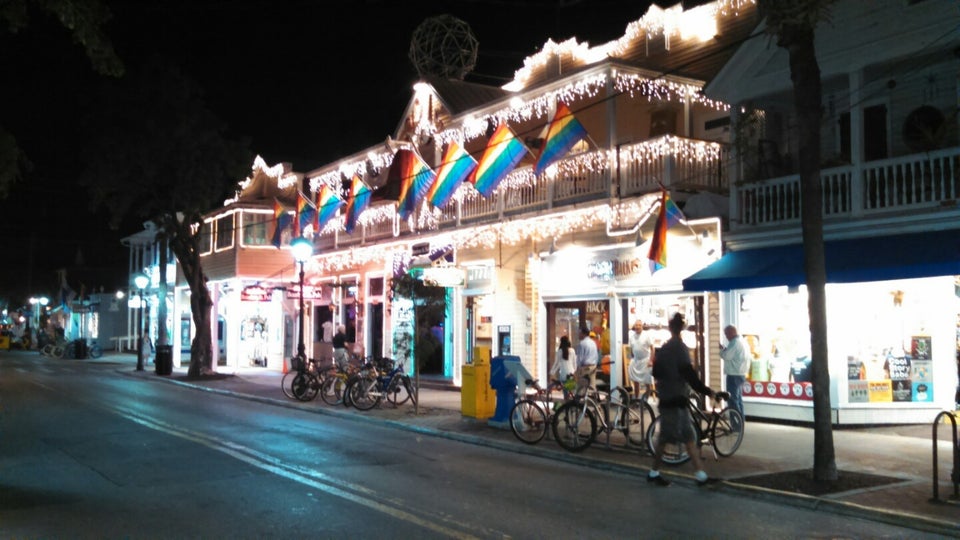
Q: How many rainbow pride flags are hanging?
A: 9